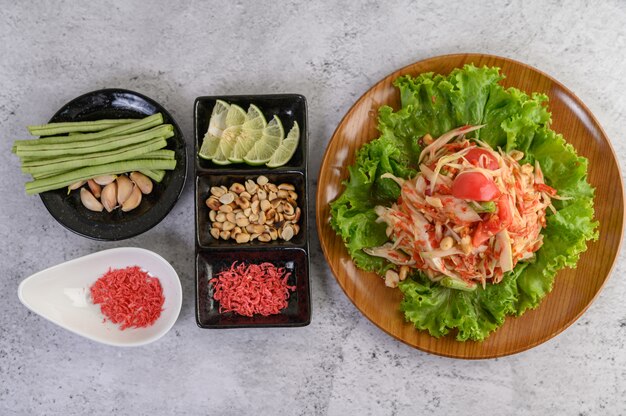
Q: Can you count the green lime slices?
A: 5